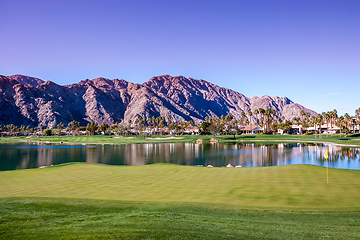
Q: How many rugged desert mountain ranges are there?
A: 1